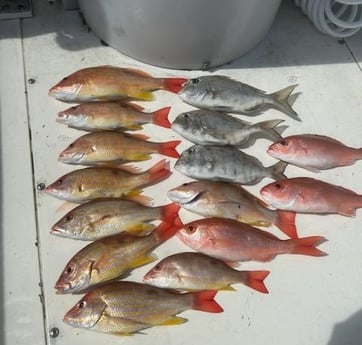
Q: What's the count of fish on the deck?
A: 15